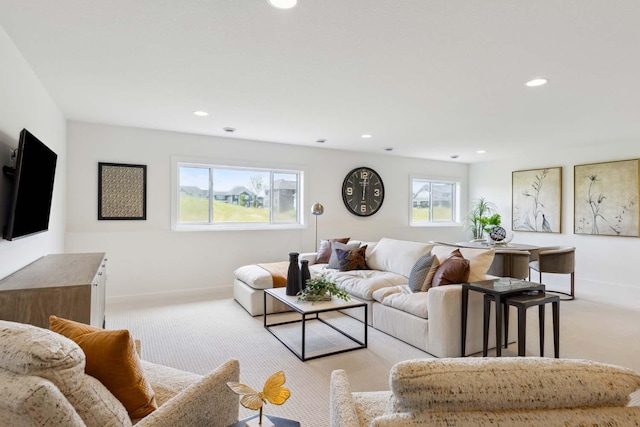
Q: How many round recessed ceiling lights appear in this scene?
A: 5